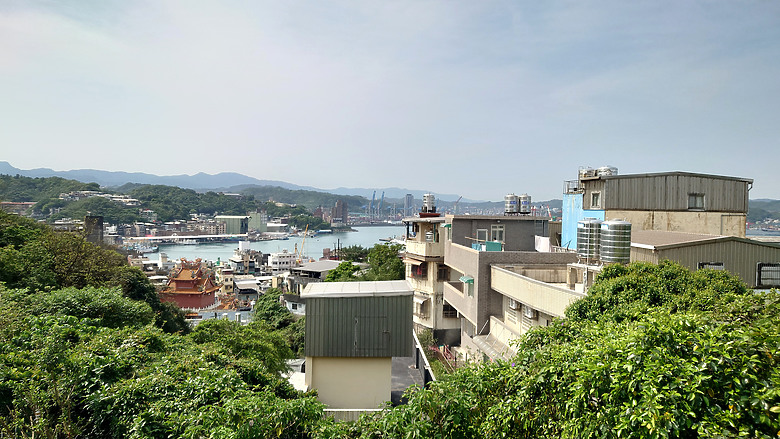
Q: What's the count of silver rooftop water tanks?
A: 7